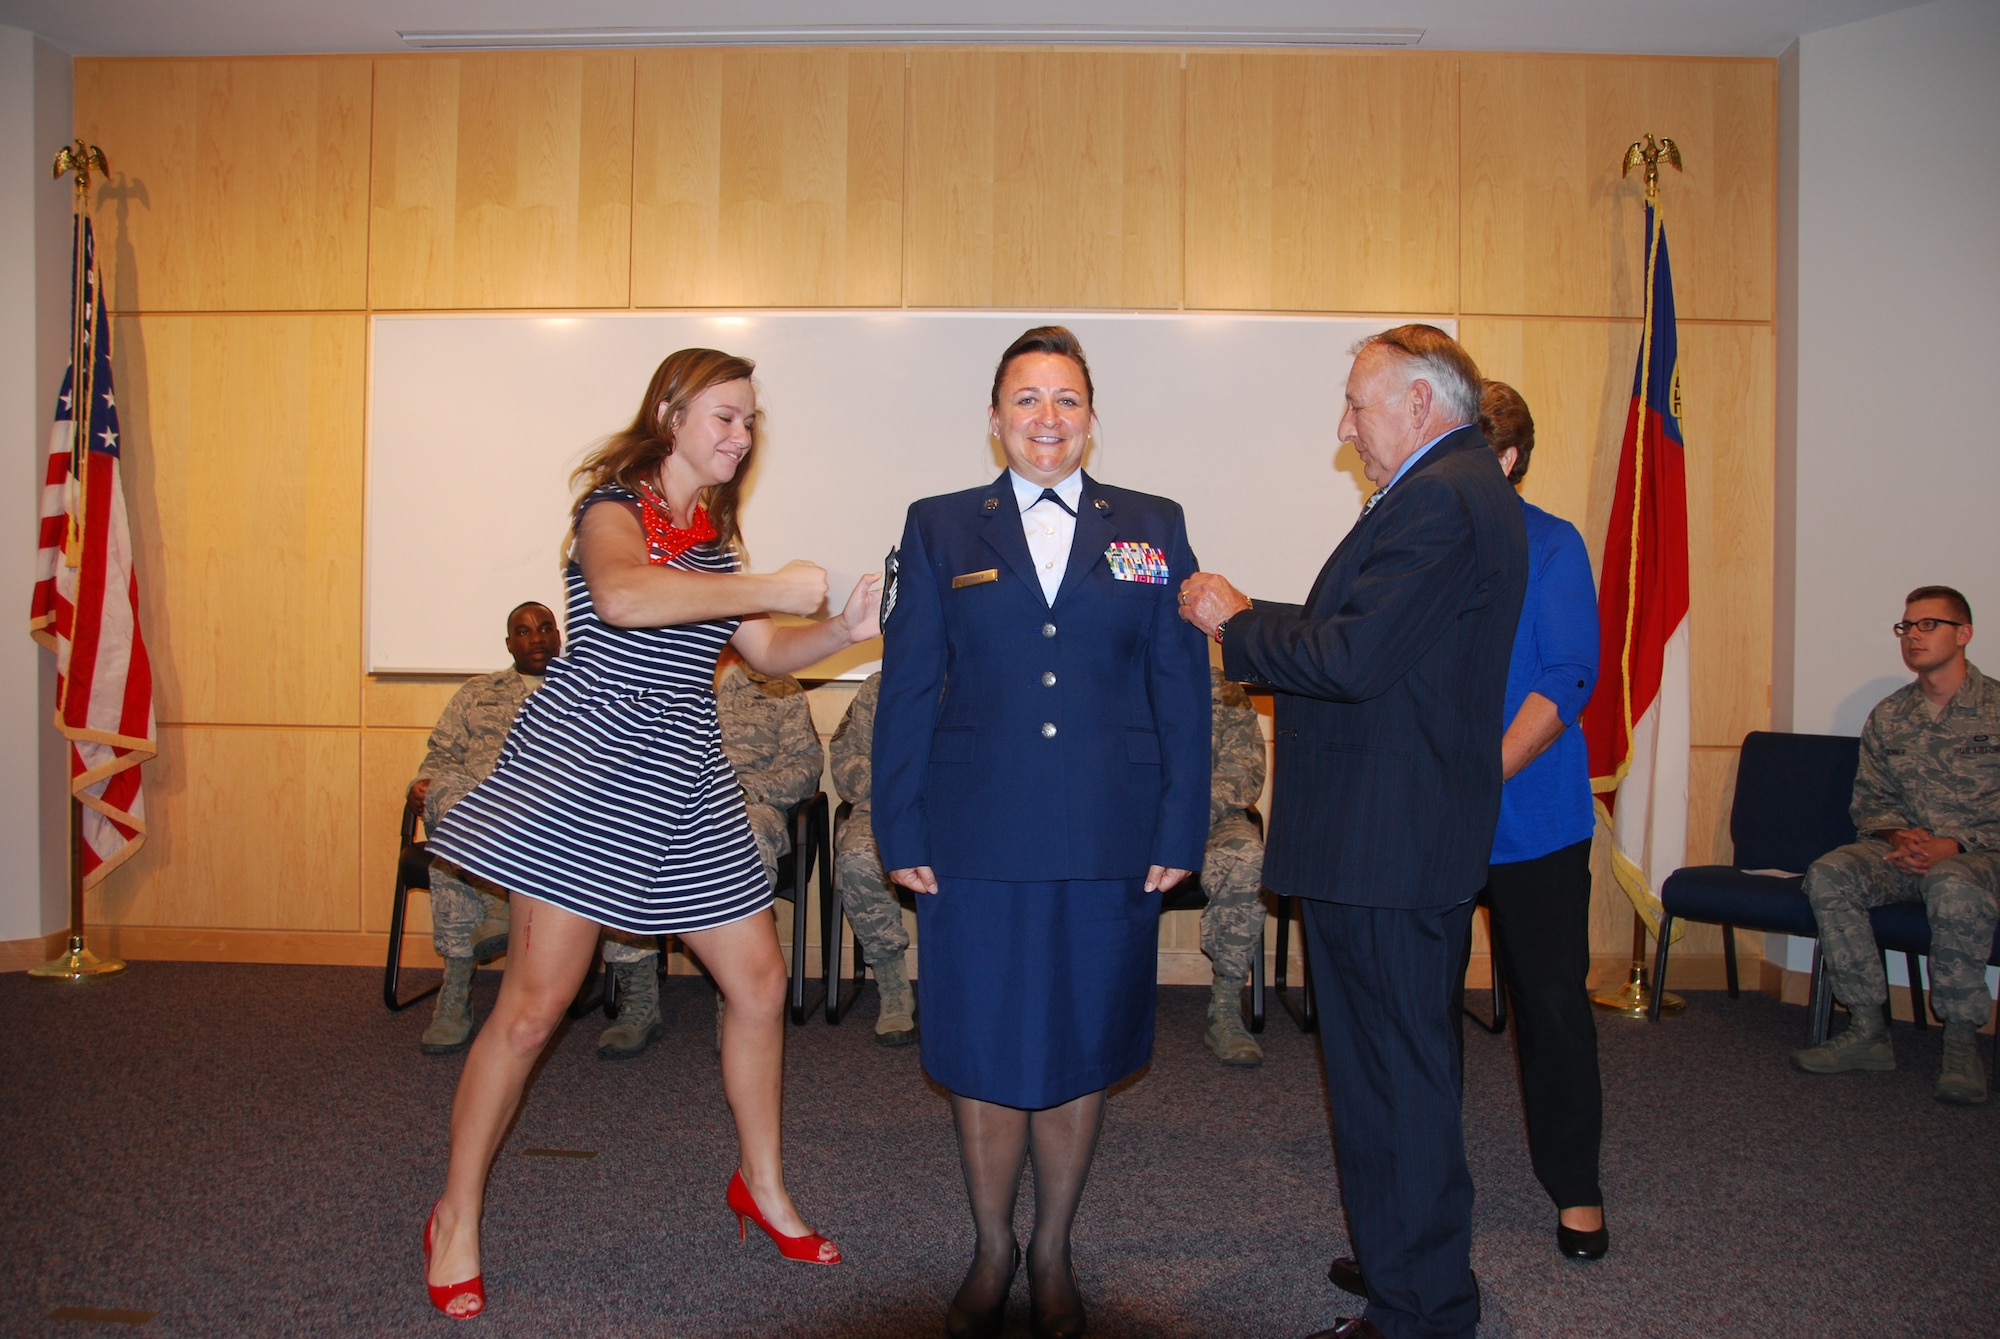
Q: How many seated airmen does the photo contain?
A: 5